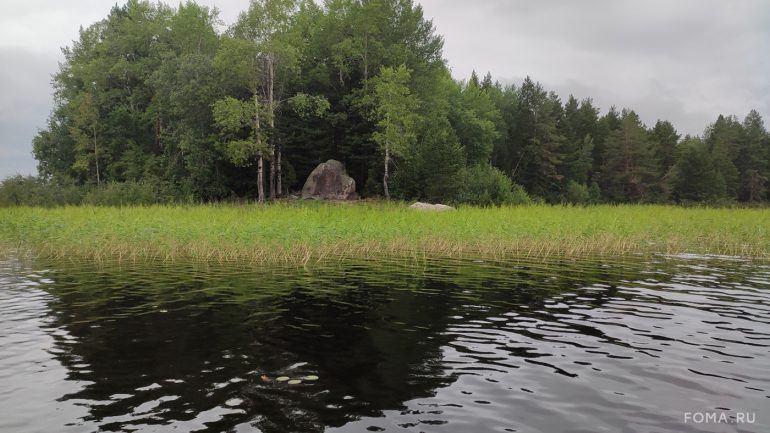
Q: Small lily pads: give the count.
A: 3